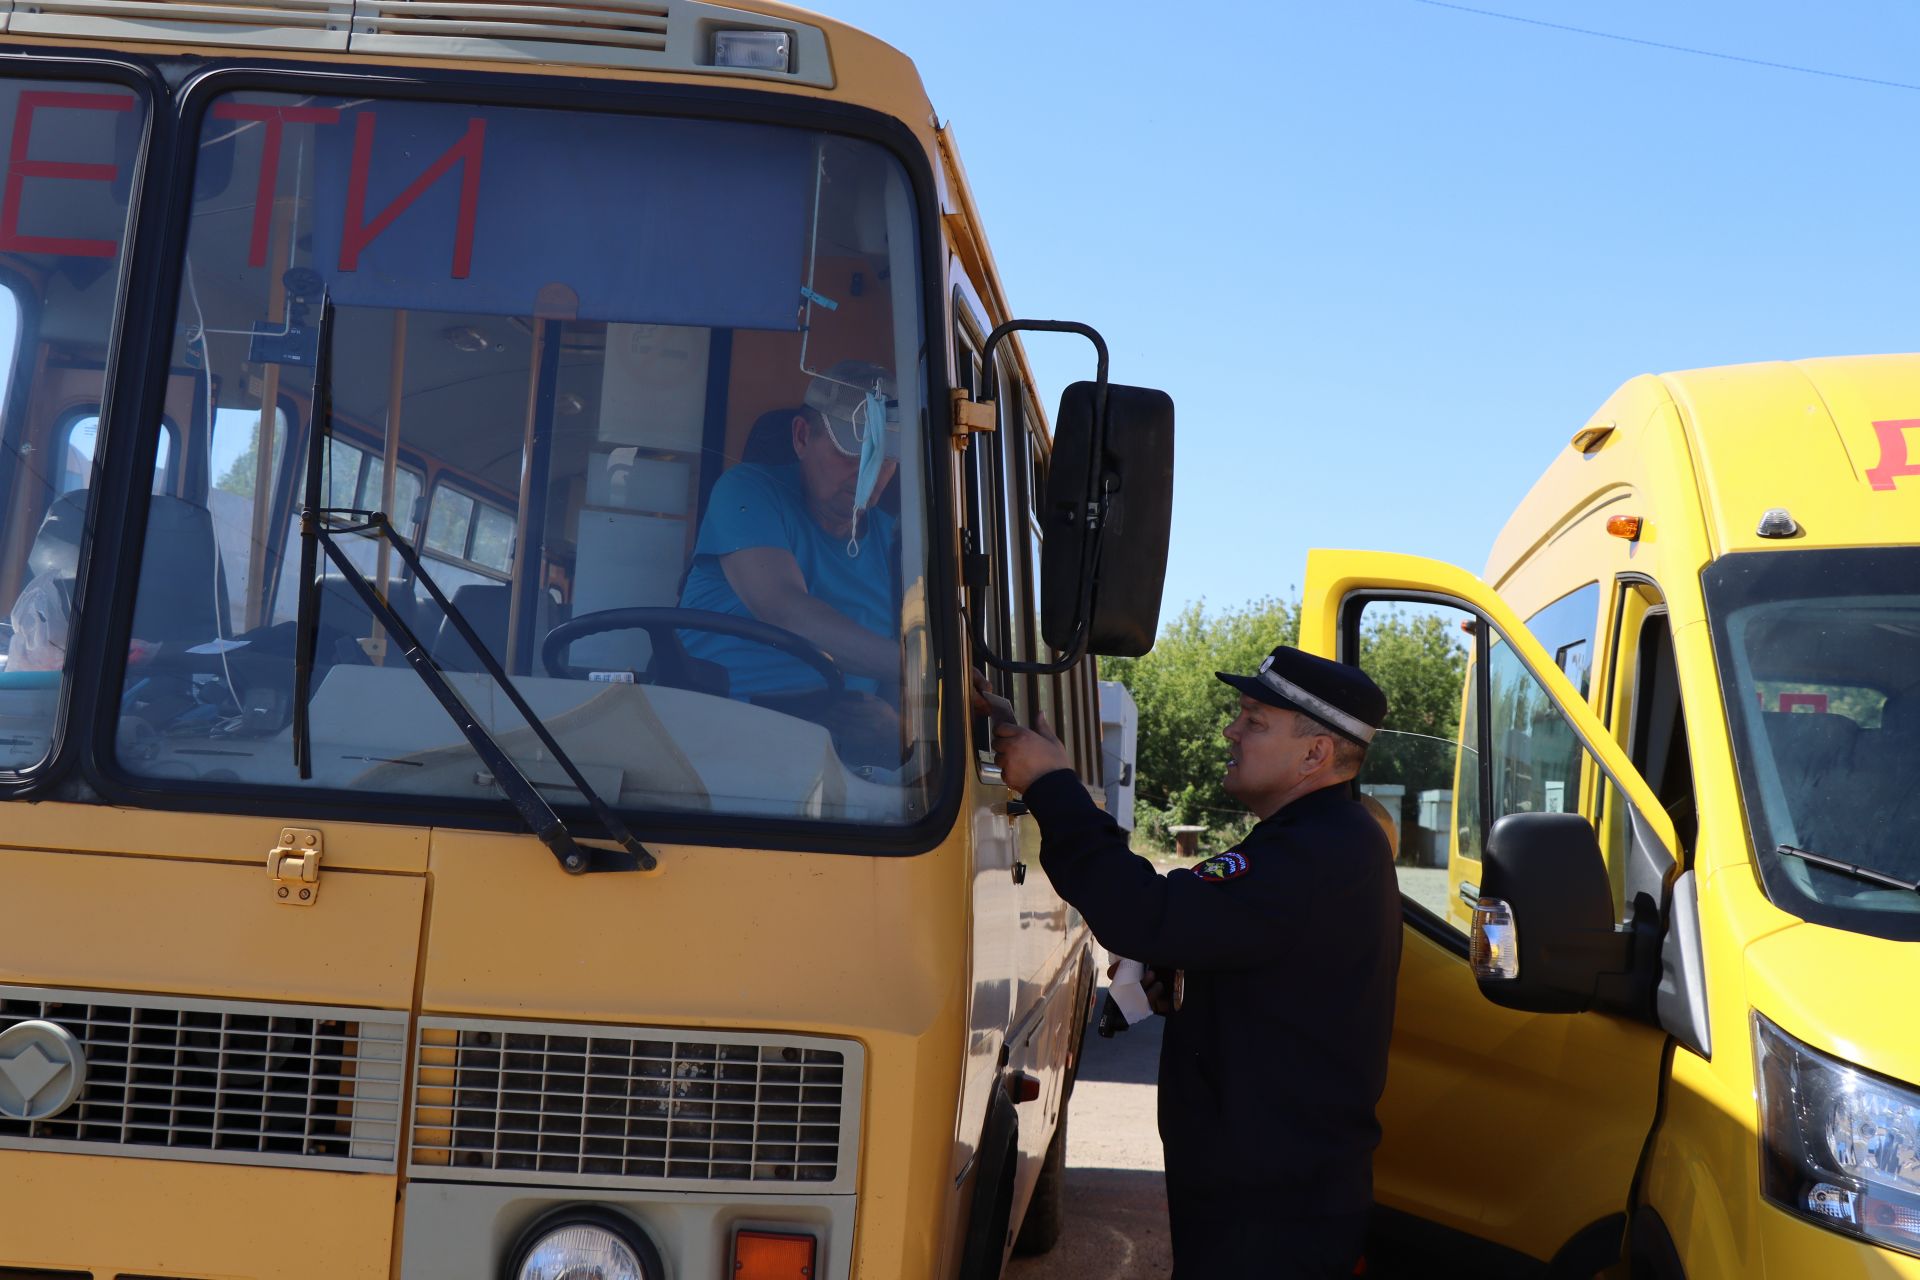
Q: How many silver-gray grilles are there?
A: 2